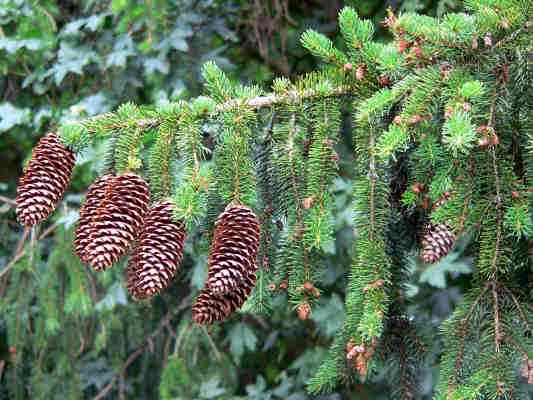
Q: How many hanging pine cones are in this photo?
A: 7